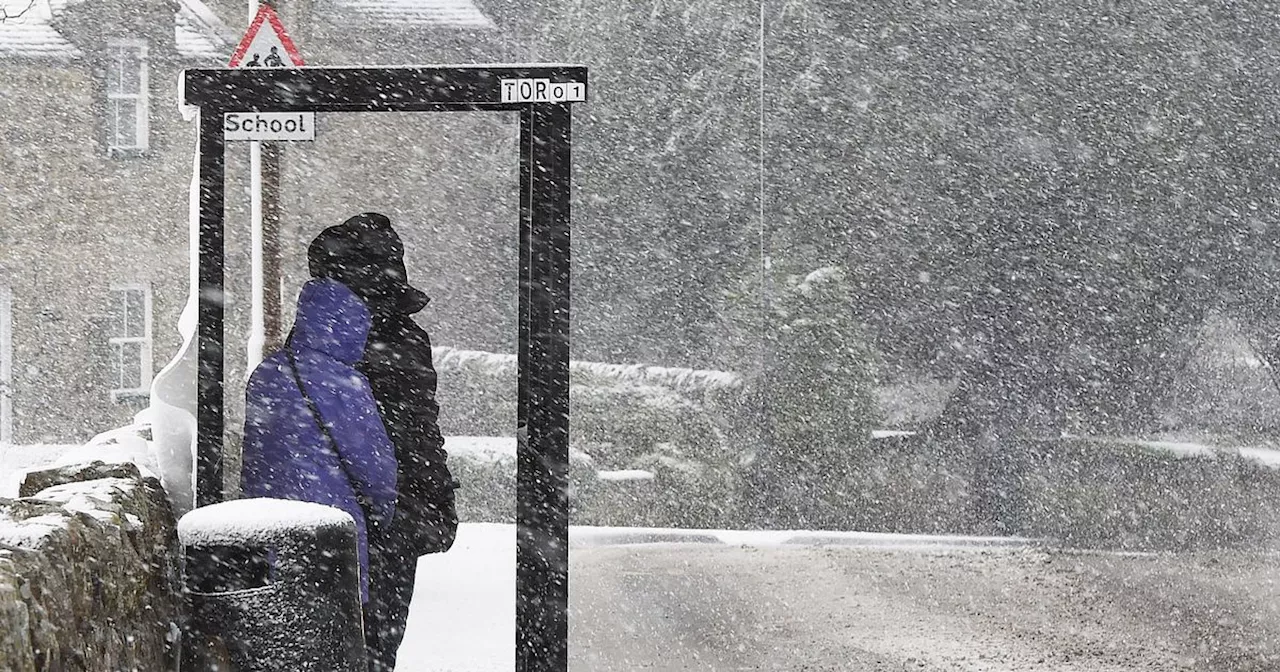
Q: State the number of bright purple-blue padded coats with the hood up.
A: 1